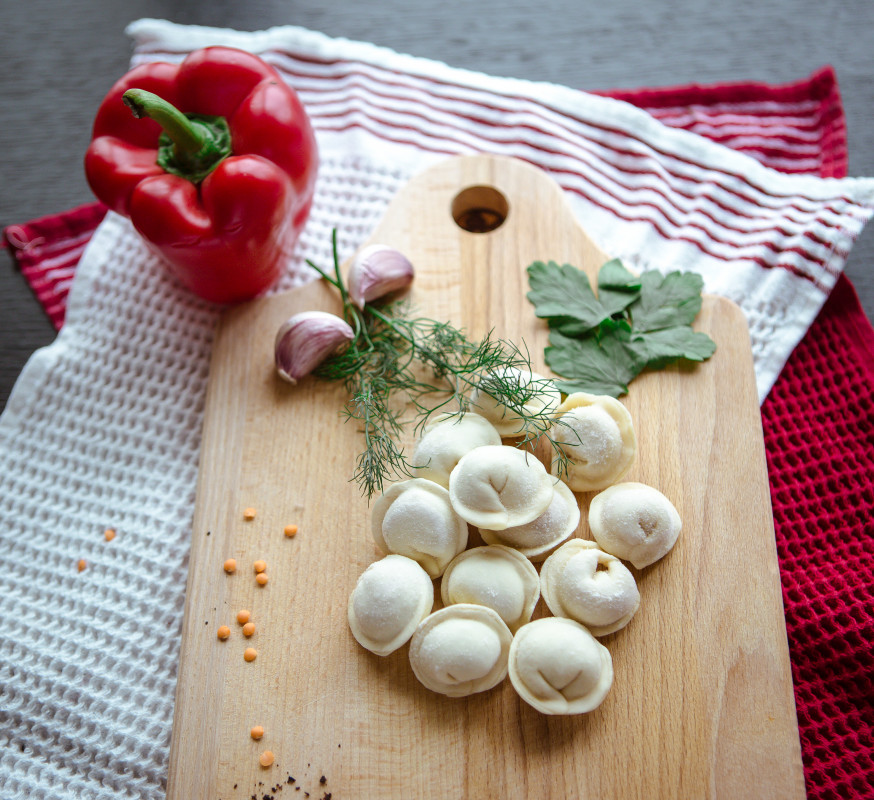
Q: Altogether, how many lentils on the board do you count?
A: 11